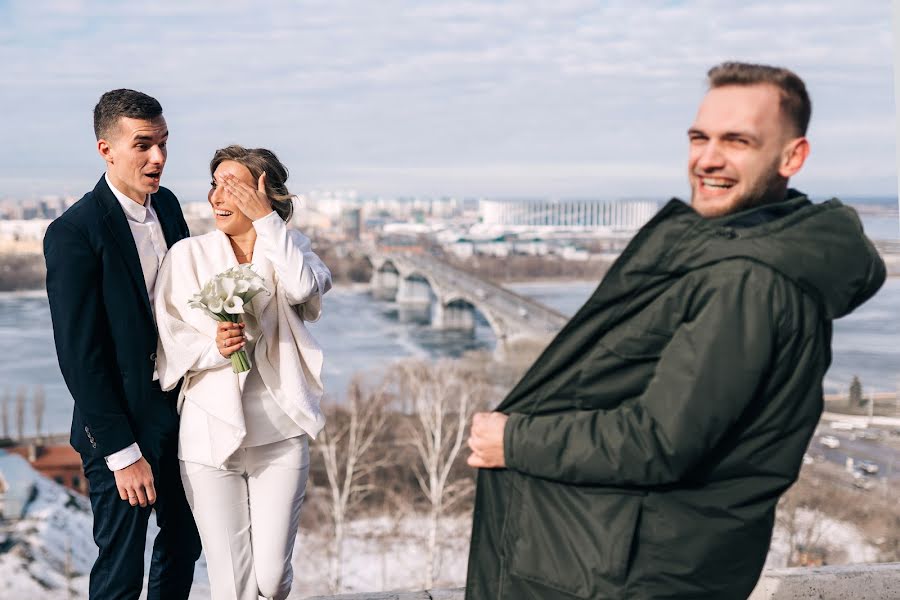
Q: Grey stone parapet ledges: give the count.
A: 1